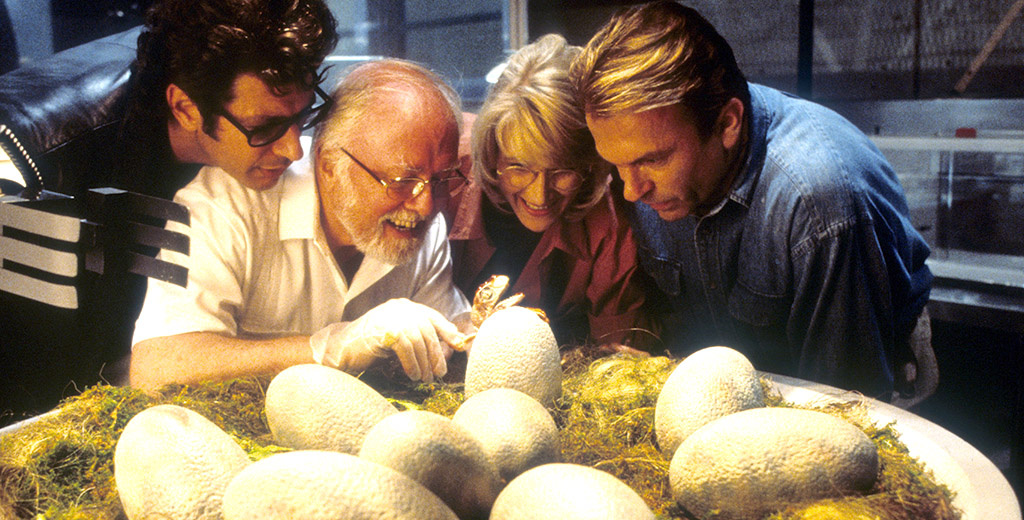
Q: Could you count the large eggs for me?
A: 9